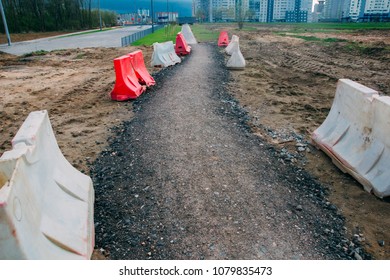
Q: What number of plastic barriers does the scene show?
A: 10